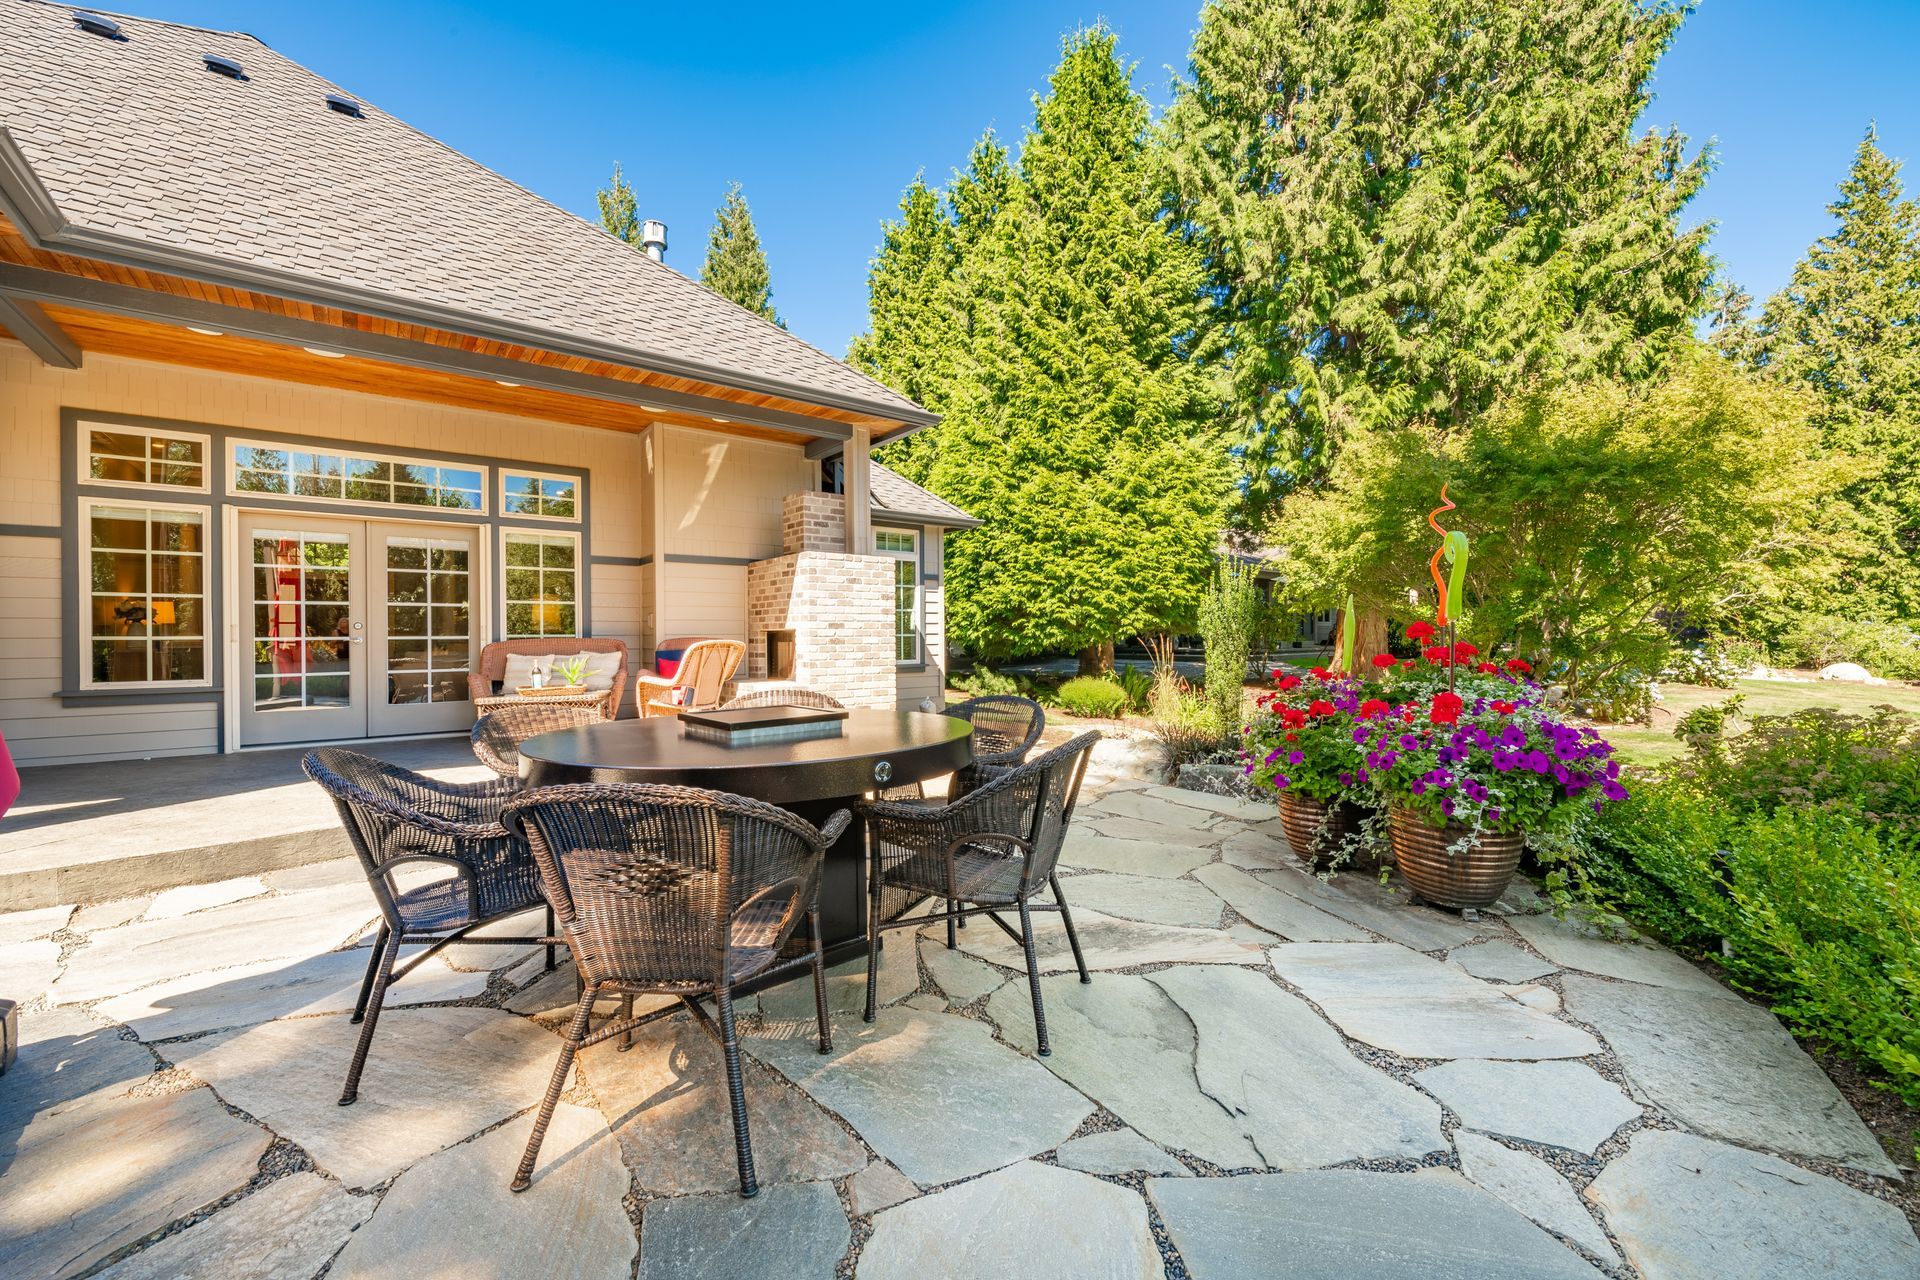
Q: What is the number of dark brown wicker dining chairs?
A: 6